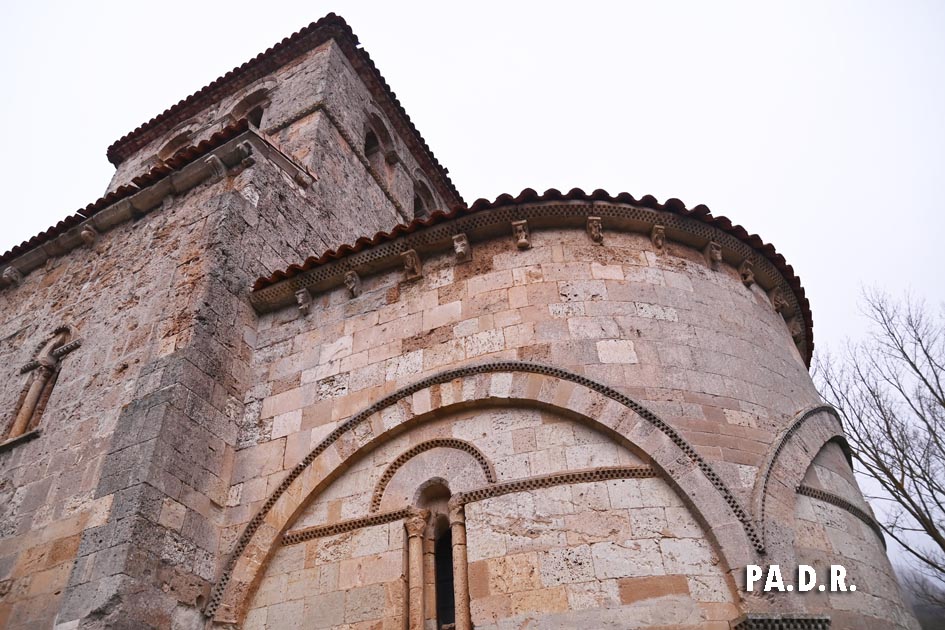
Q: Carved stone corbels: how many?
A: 15